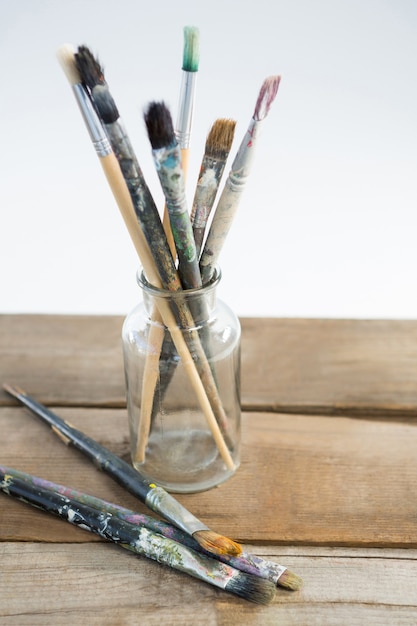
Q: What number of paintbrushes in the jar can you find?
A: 7